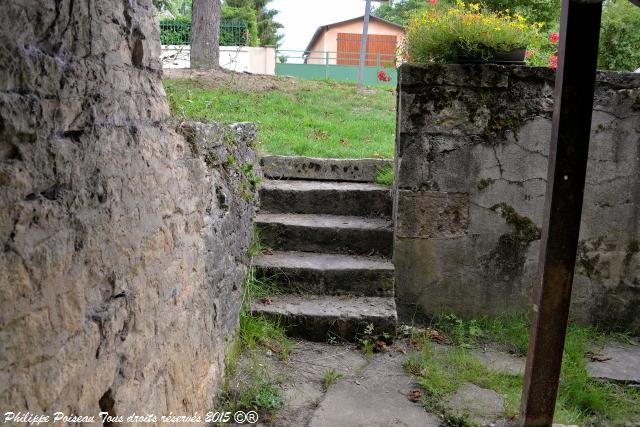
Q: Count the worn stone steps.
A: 5